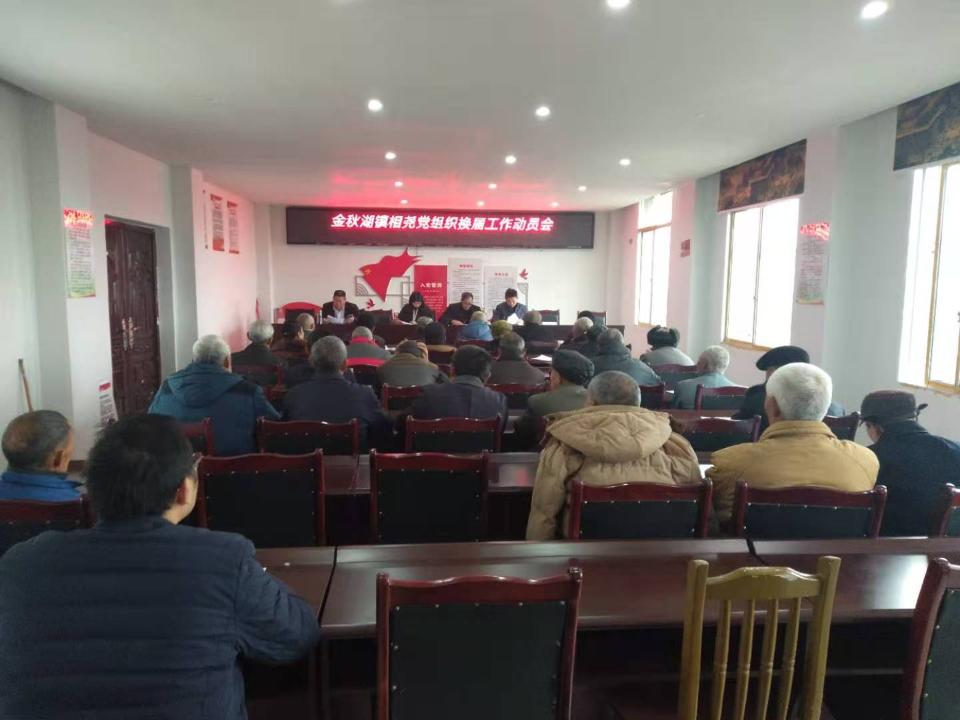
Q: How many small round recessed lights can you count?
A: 13